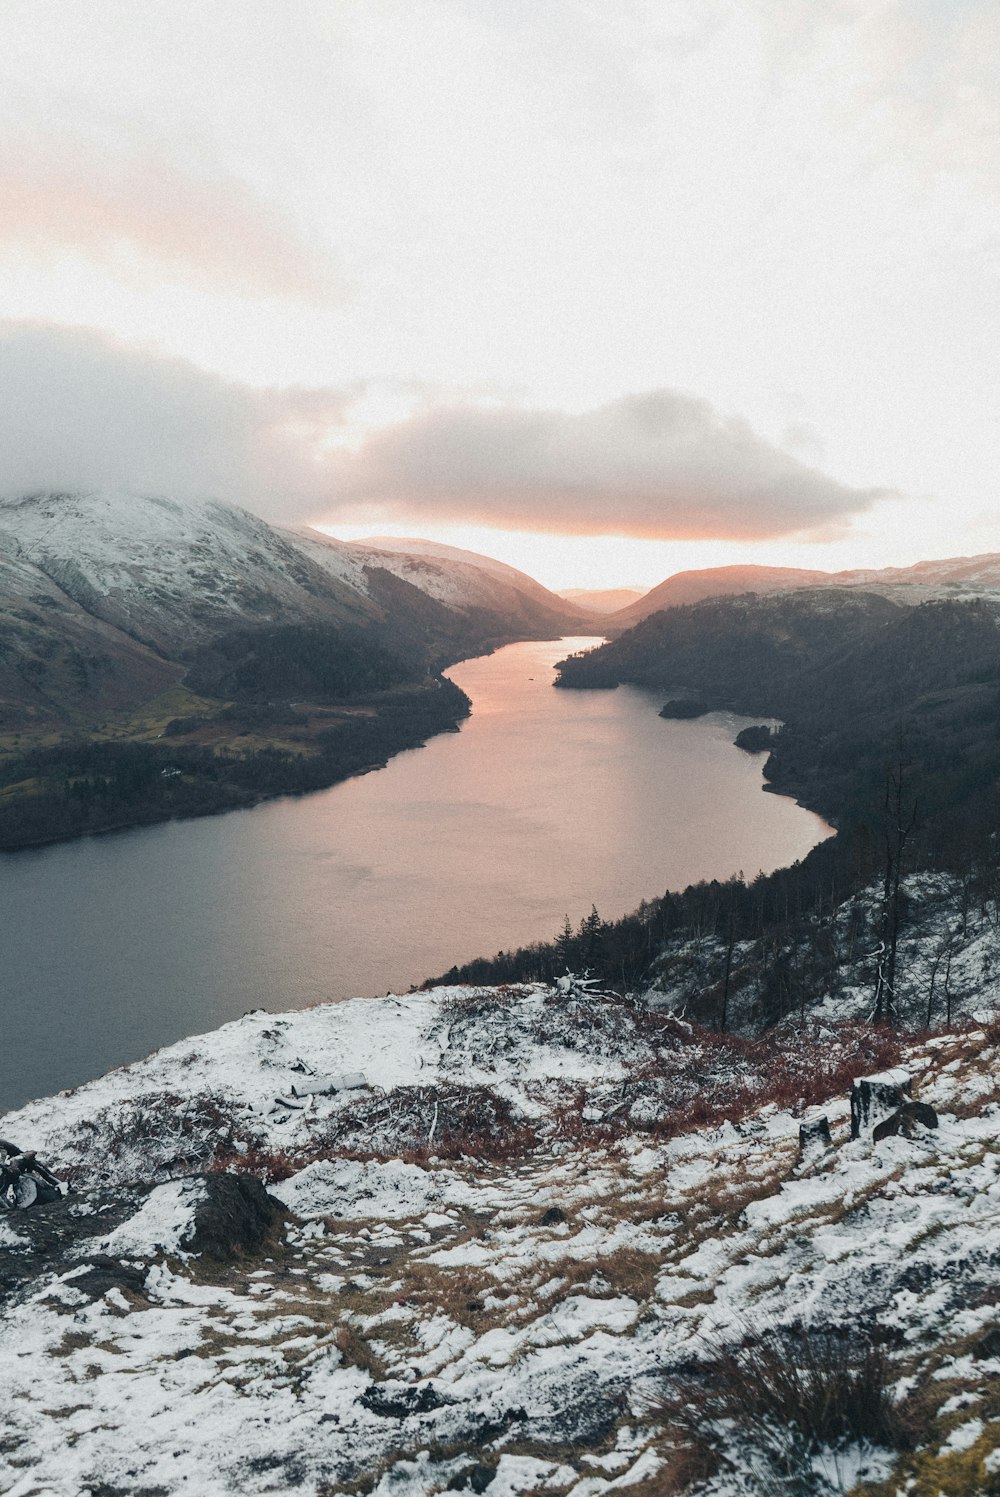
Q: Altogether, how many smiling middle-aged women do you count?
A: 0